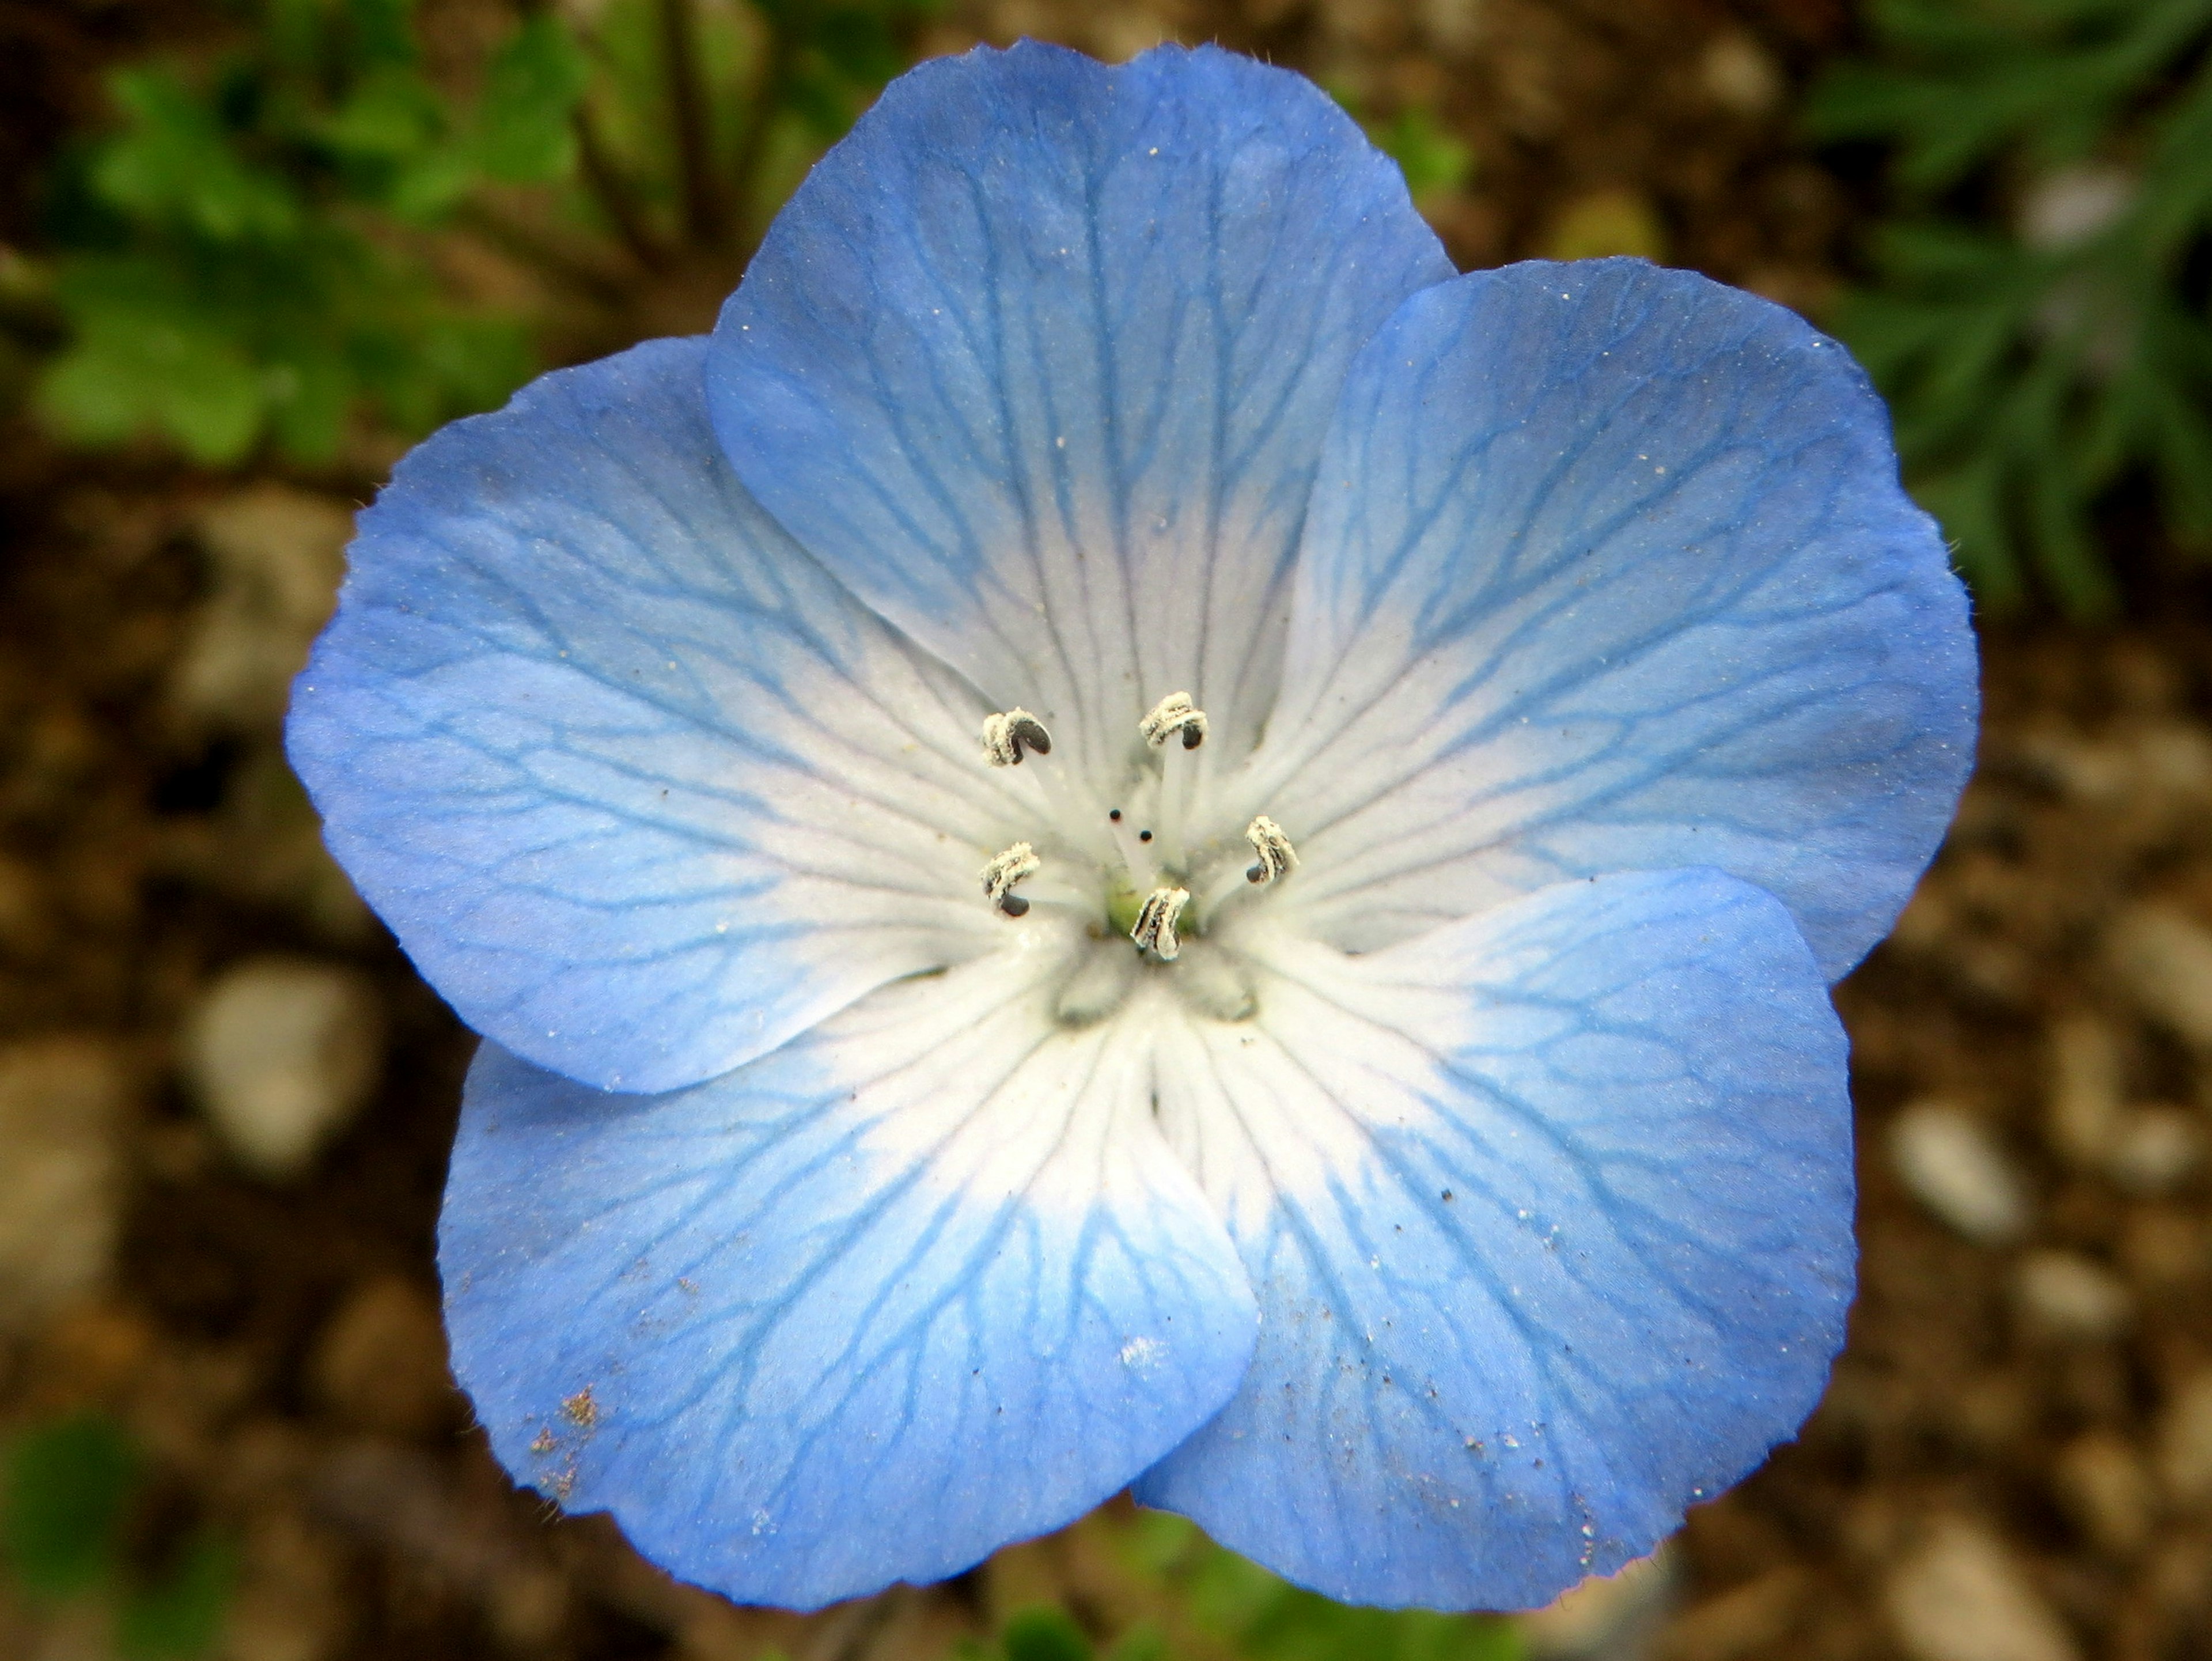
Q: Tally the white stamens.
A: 5